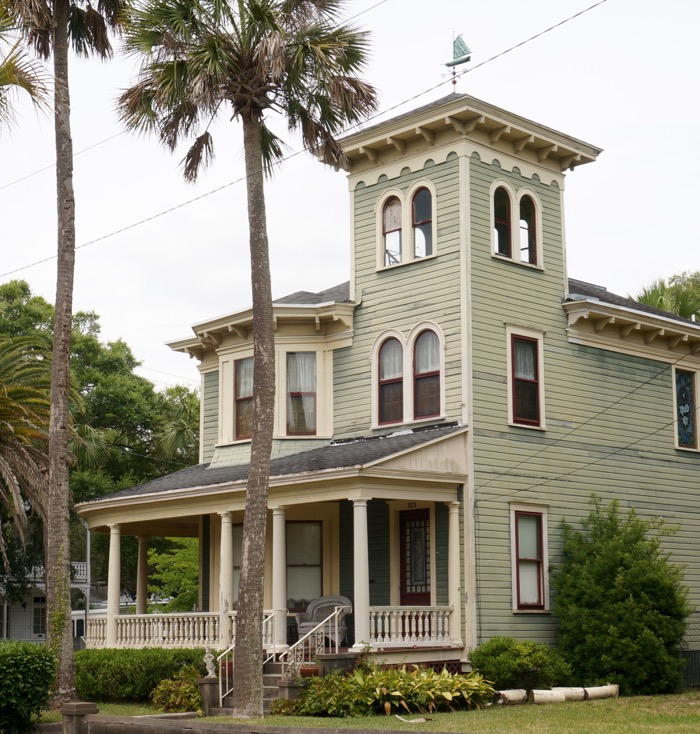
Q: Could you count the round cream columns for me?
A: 6